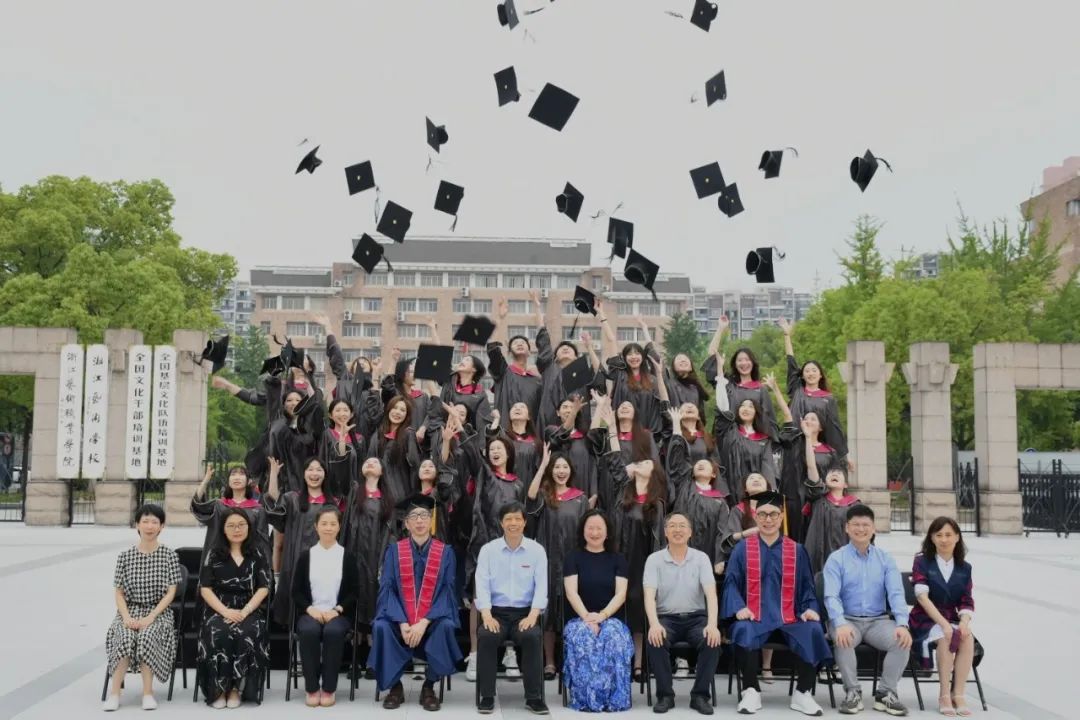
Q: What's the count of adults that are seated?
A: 10